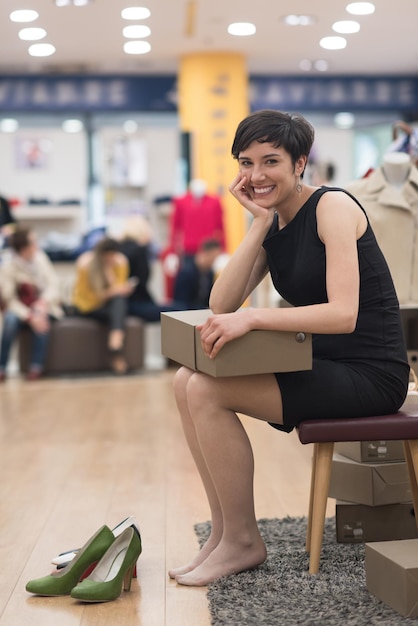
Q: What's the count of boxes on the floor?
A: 4